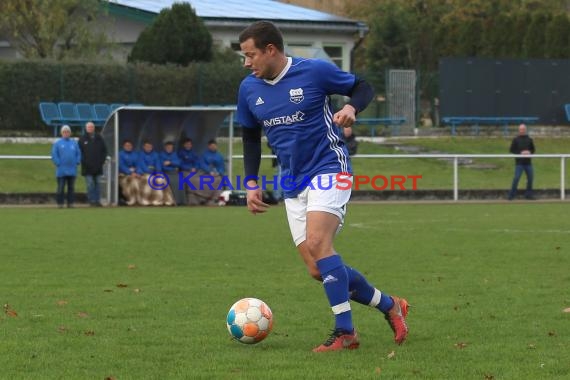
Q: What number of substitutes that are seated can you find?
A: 5